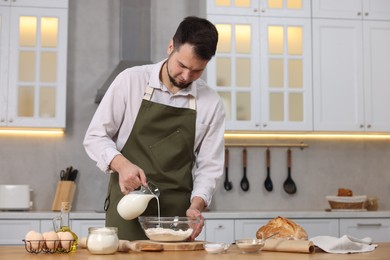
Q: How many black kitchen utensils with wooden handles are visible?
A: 4